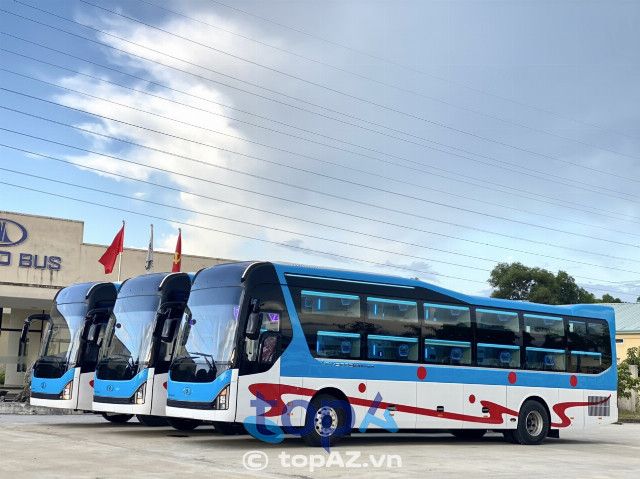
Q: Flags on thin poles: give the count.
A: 3